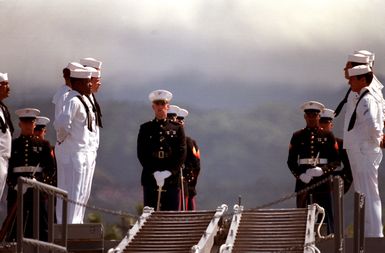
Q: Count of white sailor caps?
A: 8